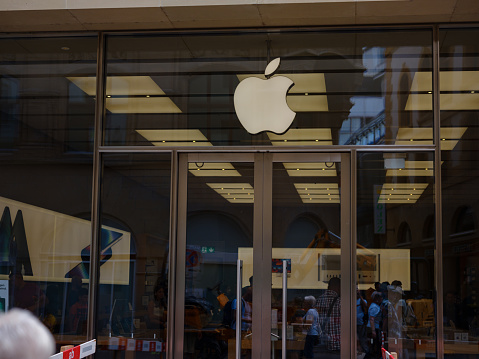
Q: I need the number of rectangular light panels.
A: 12